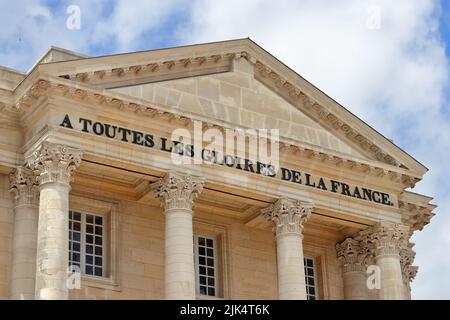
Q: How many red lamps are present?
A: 0